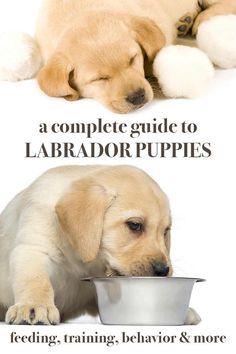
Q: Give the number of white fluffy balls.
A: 3